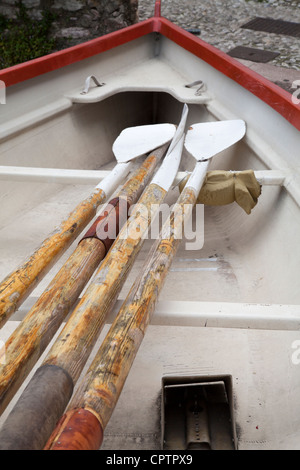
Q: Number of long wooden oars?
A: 4